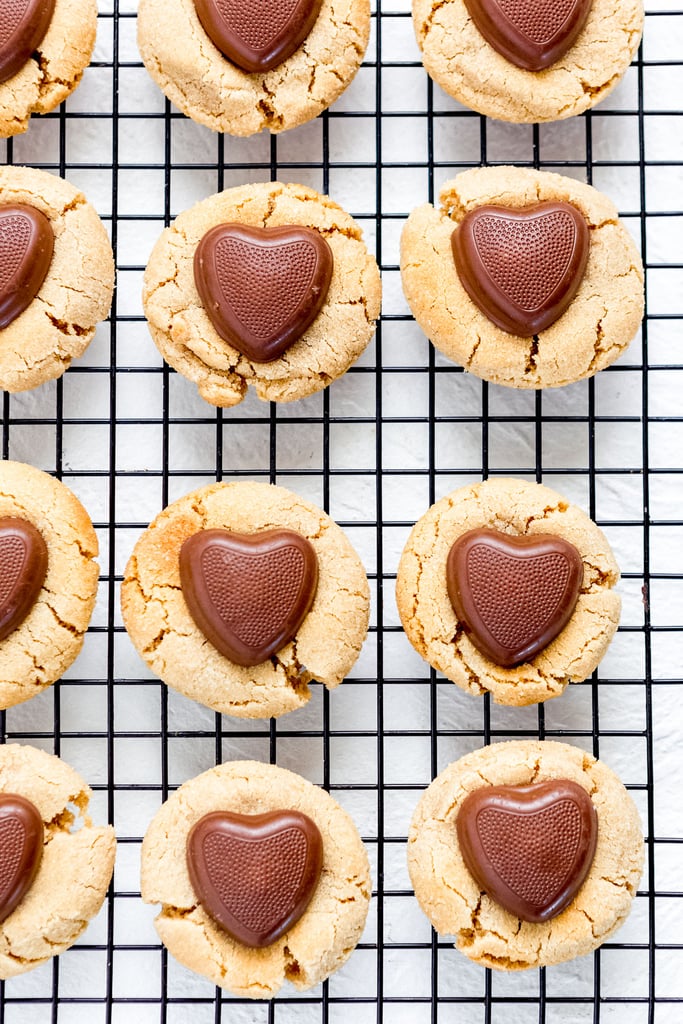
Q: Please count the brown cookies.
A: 12